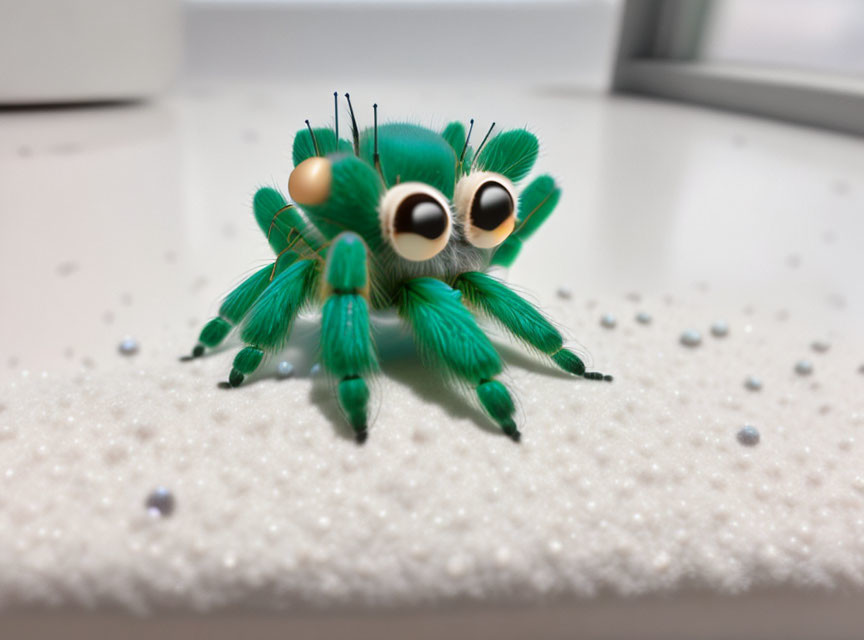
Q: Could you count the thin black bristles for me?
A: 6